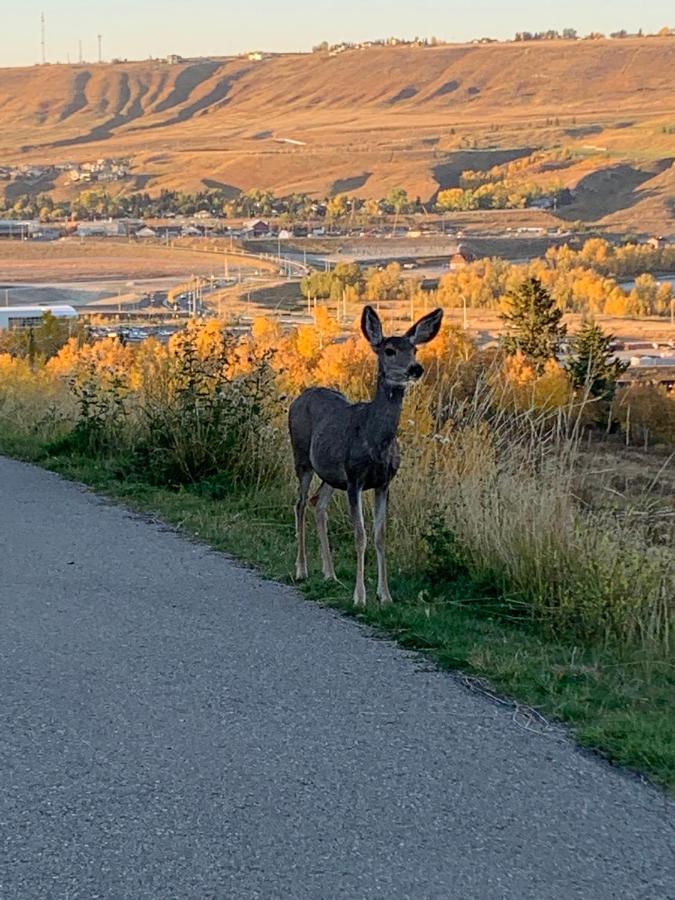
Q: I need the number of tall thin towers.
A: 3